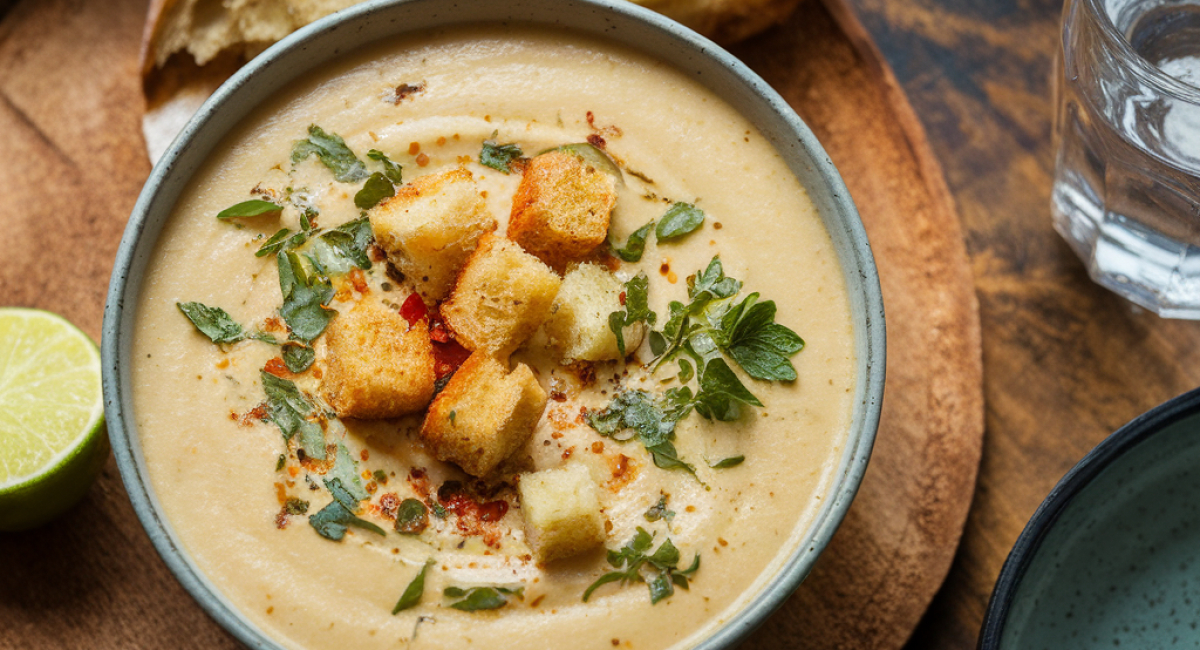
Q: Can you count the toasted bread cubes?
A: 7